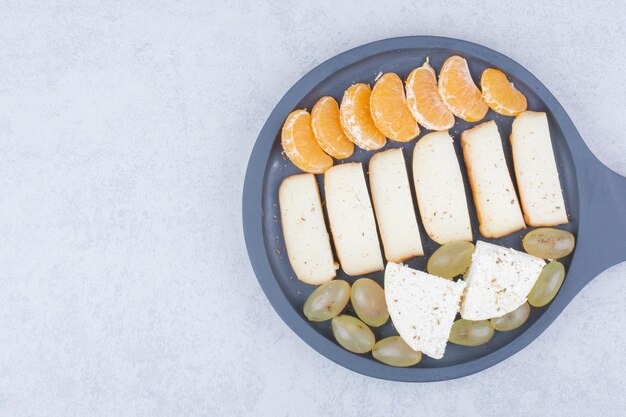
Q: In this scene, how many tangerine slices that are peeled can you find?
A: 7